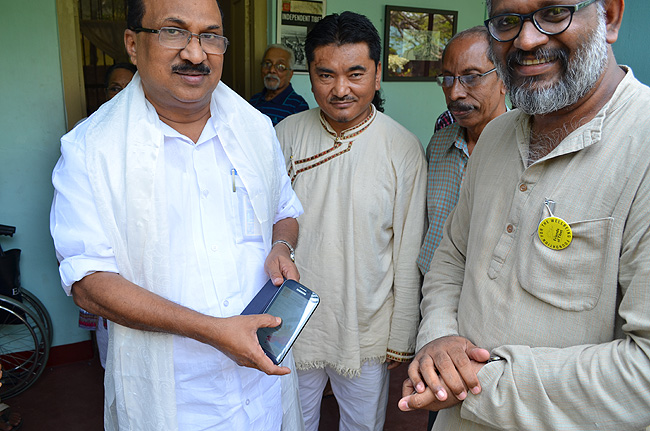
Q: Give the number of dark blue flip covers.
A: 1